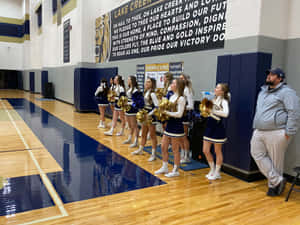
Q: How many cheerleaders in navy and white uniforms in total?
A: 9